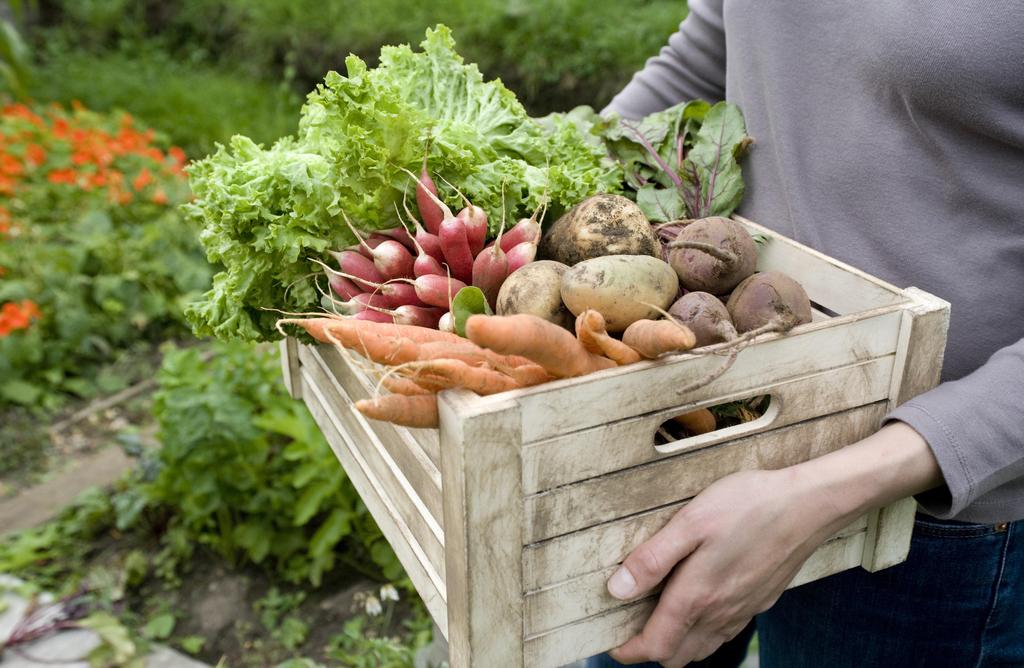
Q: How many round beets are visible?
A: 3